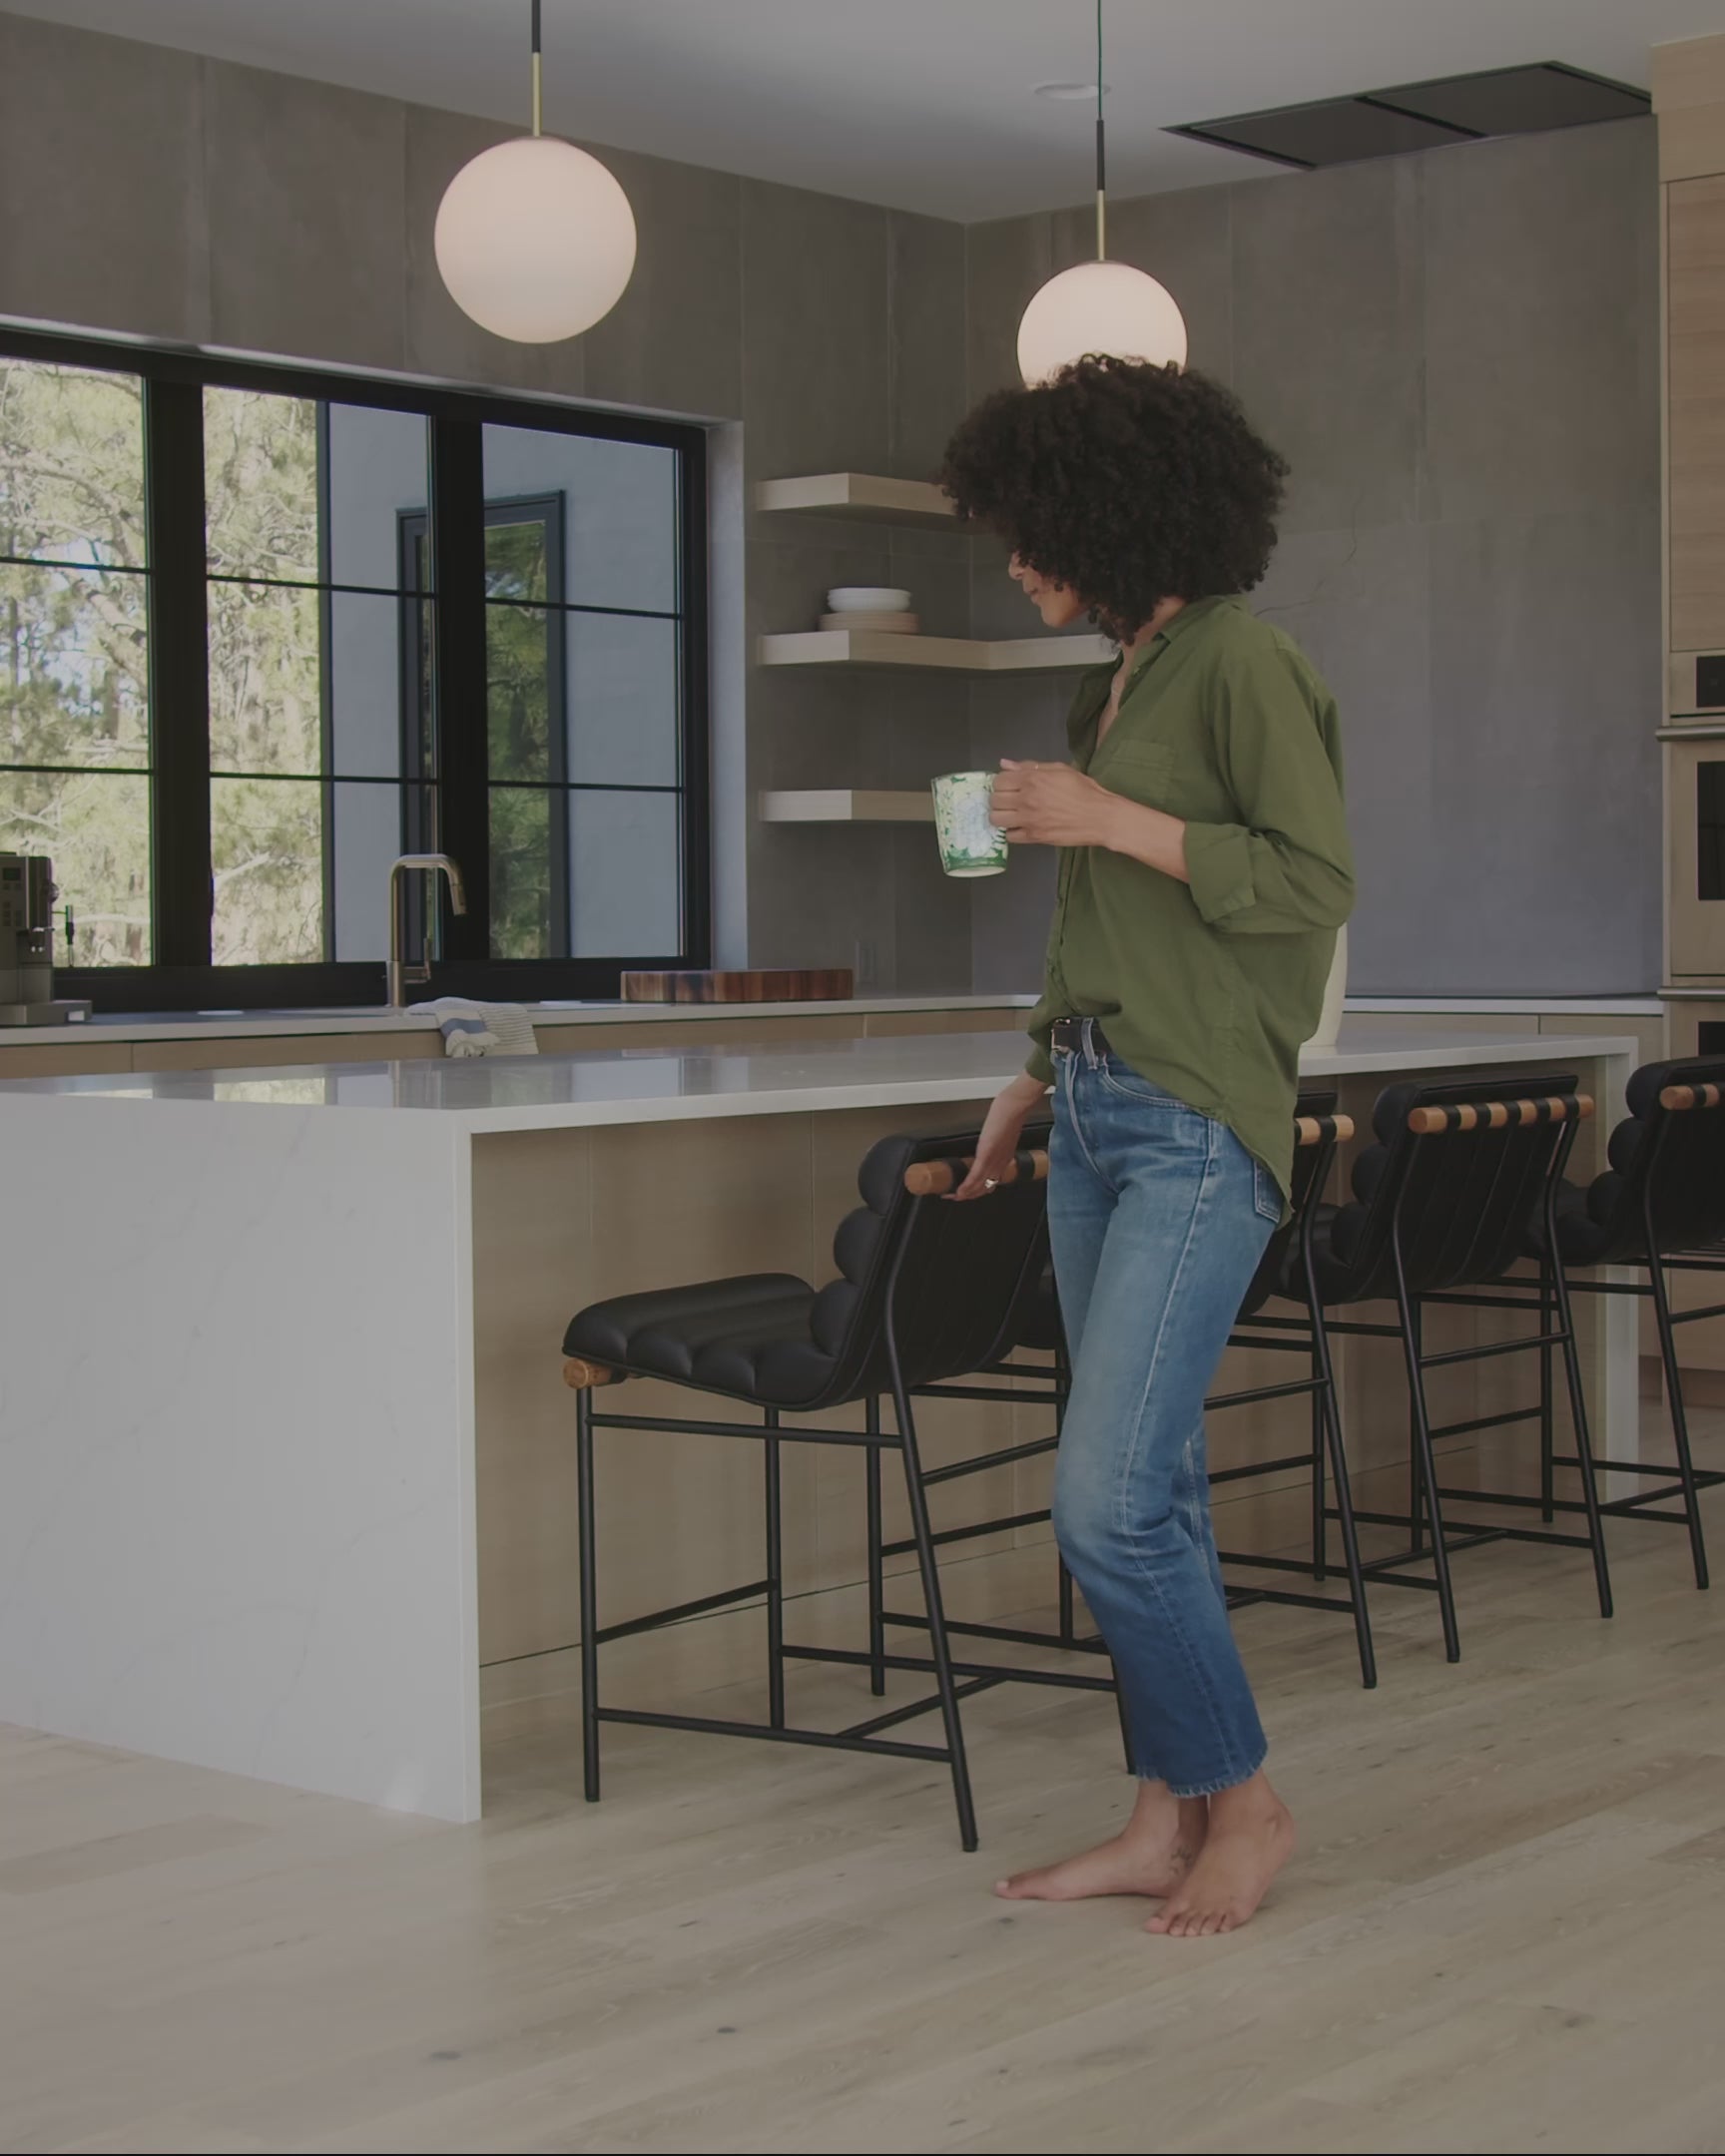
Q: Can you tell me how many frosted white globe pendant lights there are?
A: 2